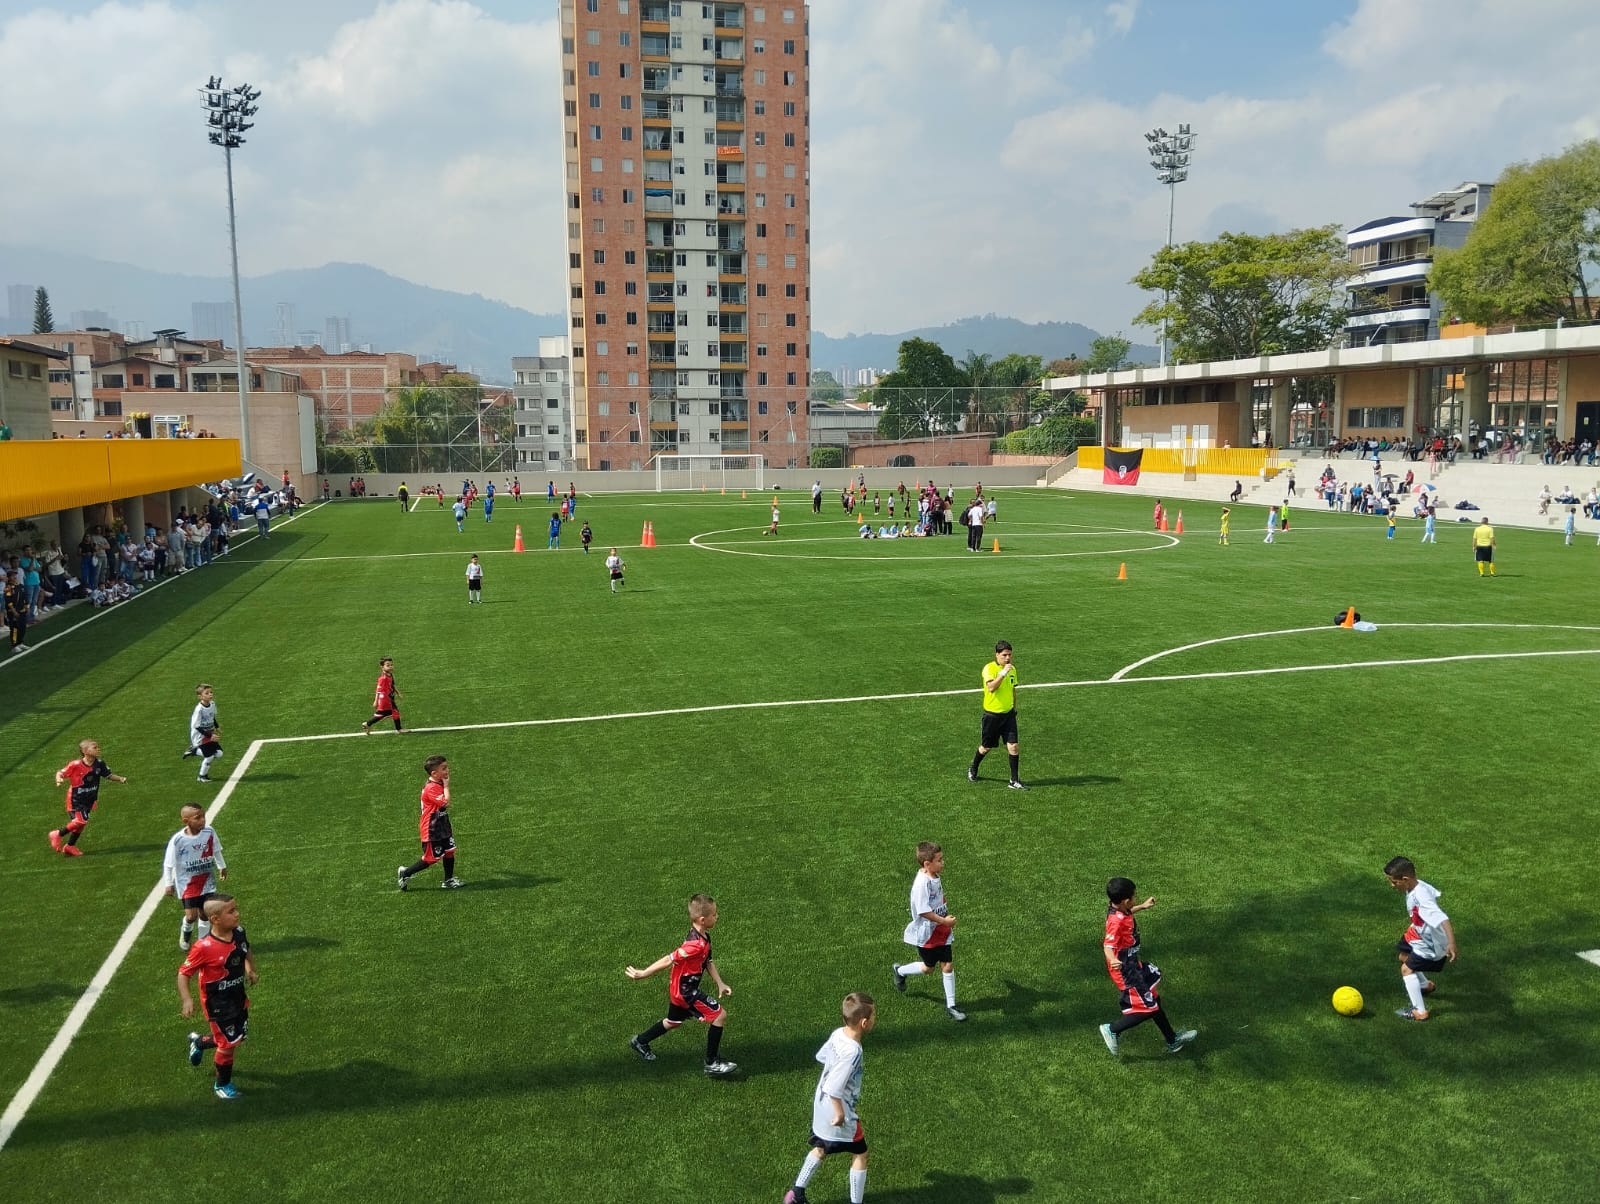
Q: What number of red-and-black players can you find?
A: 6